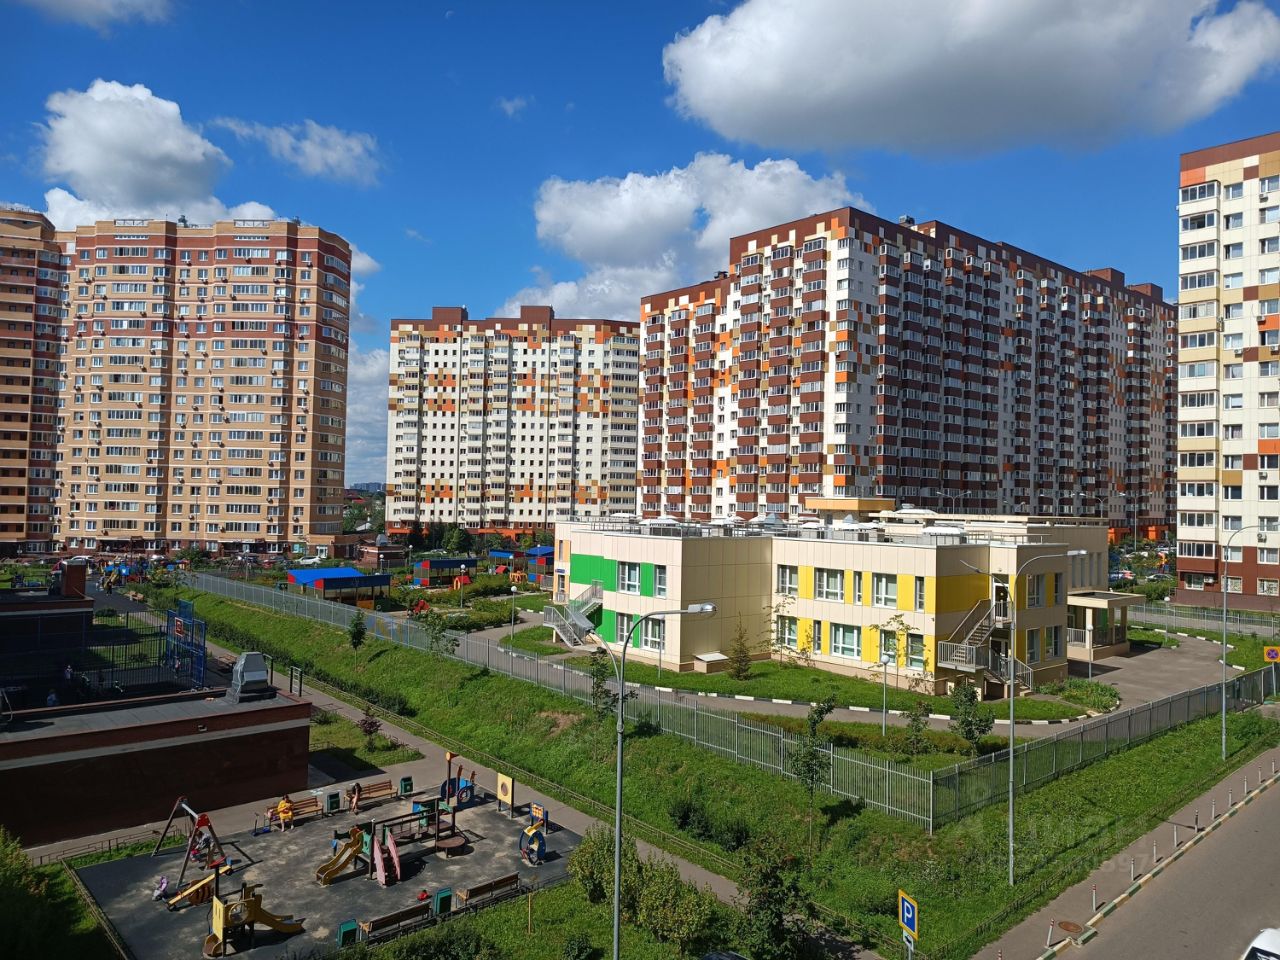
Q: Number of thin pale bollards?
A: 12